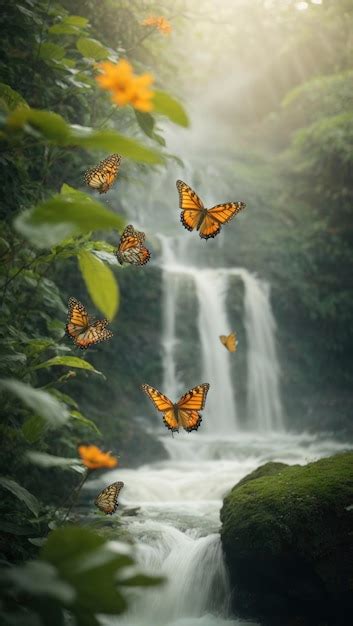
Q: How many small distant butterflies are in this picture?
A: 1